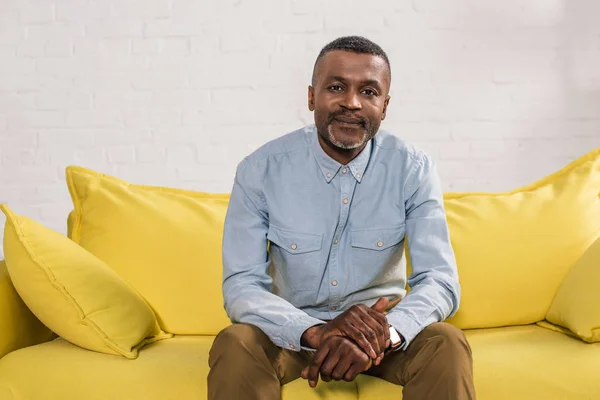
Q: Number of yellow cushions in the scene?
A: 4